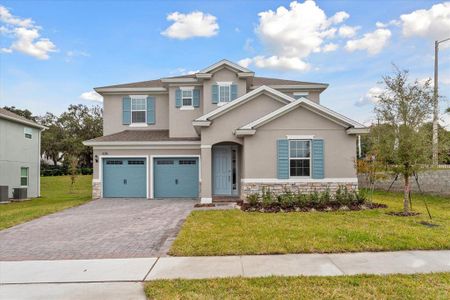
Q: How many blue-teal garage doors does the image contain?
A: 2